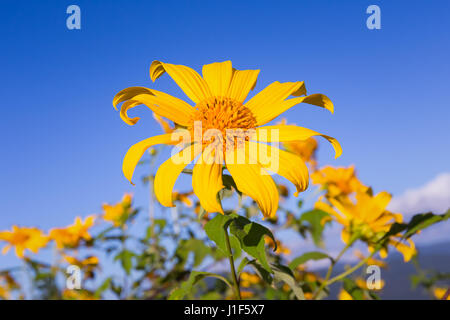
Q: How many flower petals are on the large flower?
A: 13